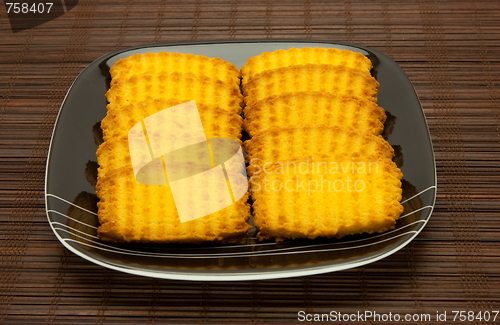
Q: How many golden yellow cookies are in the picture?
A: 10